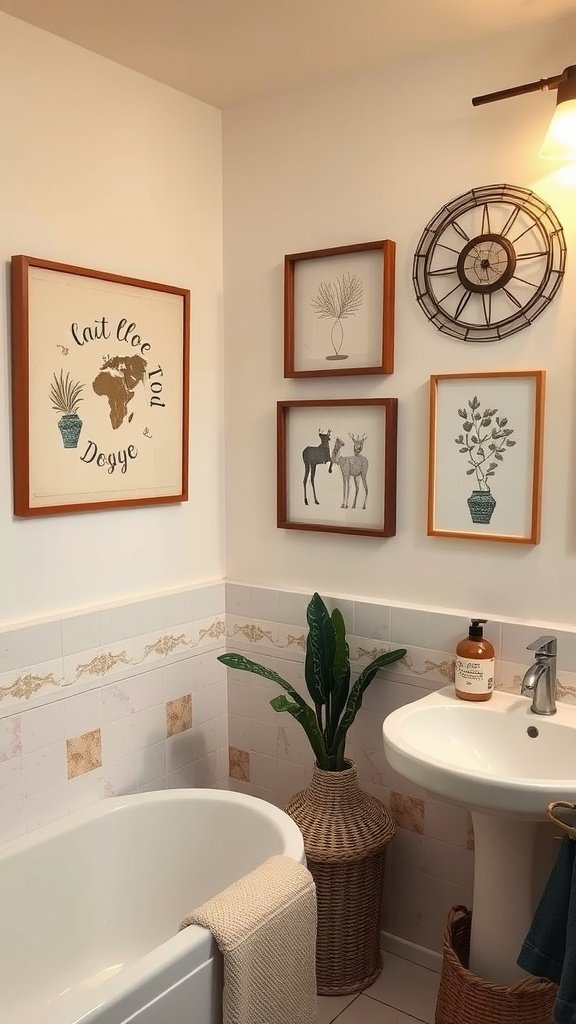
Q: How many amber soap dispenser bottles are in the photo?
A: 1